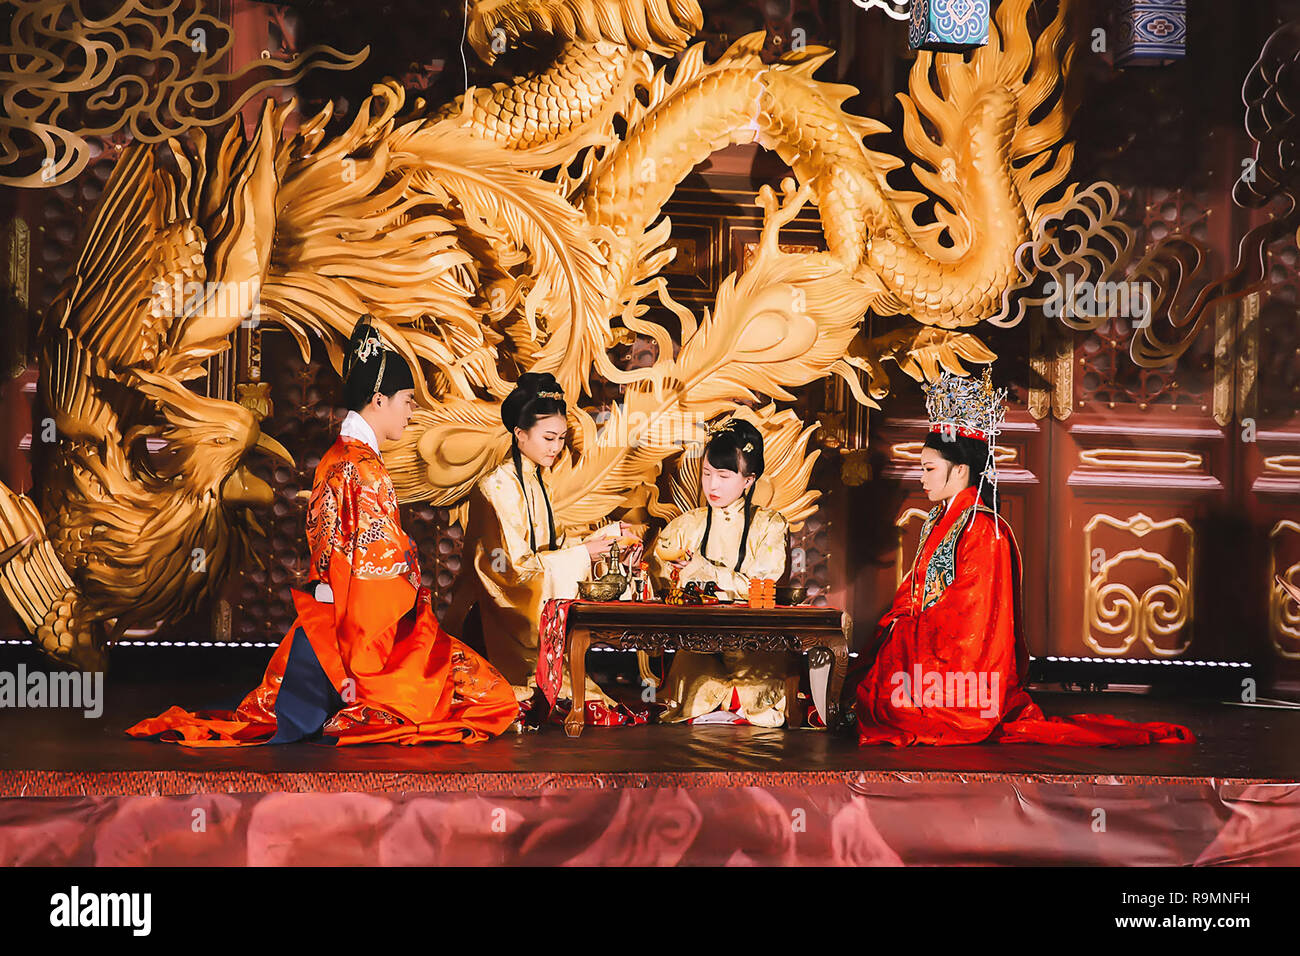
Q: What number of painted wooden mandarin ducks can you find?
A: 2